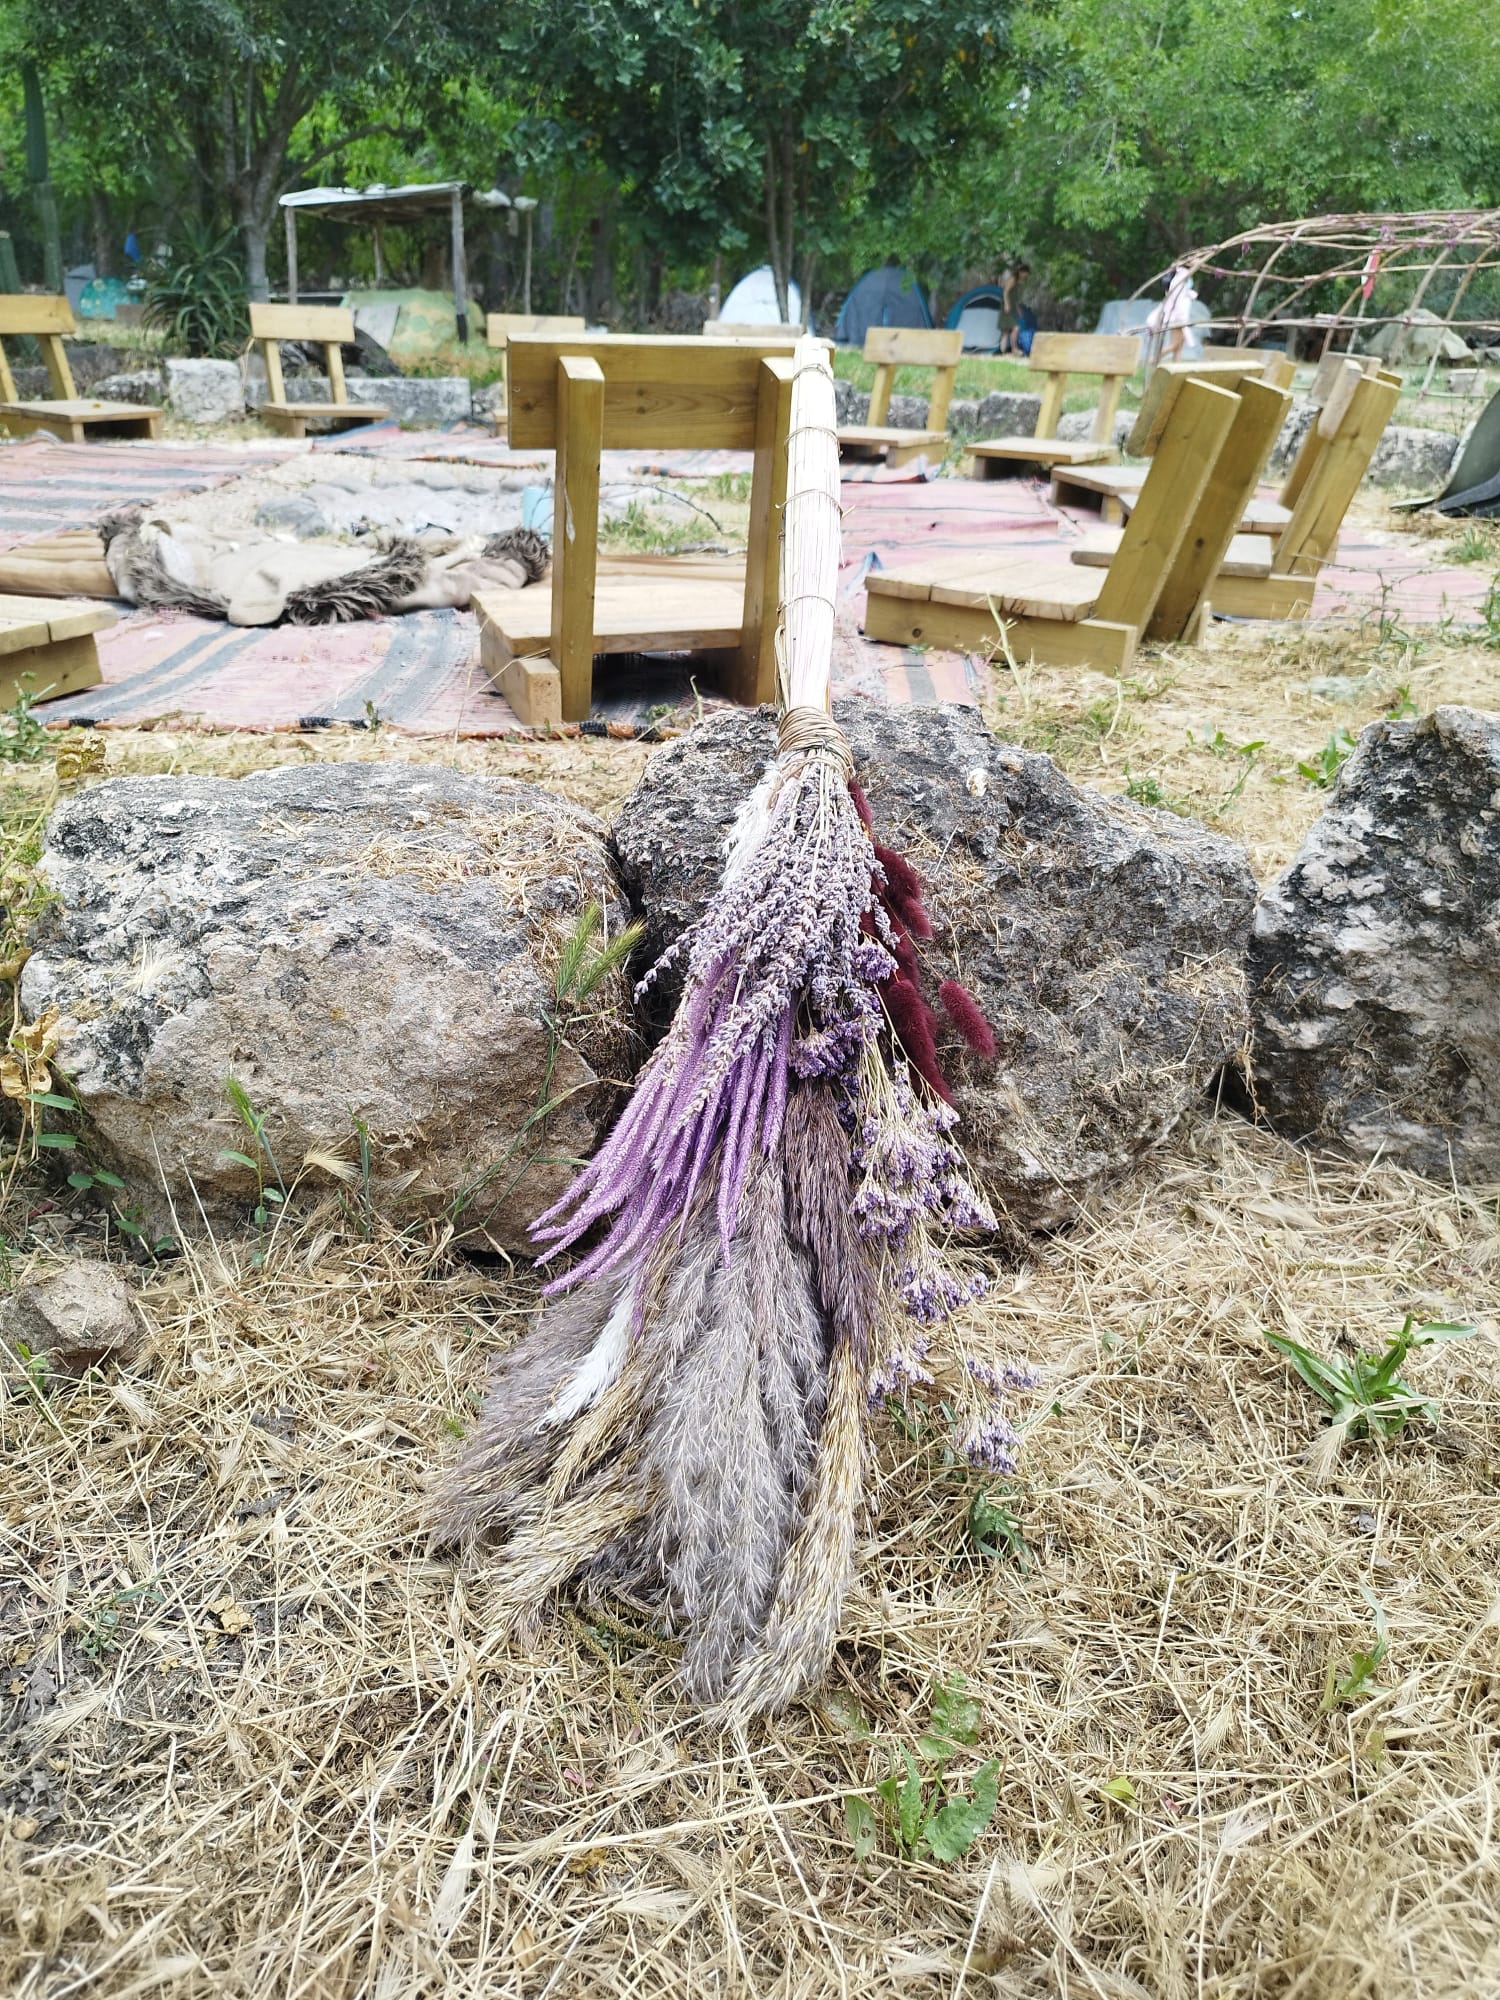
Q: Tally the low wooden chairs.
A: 12